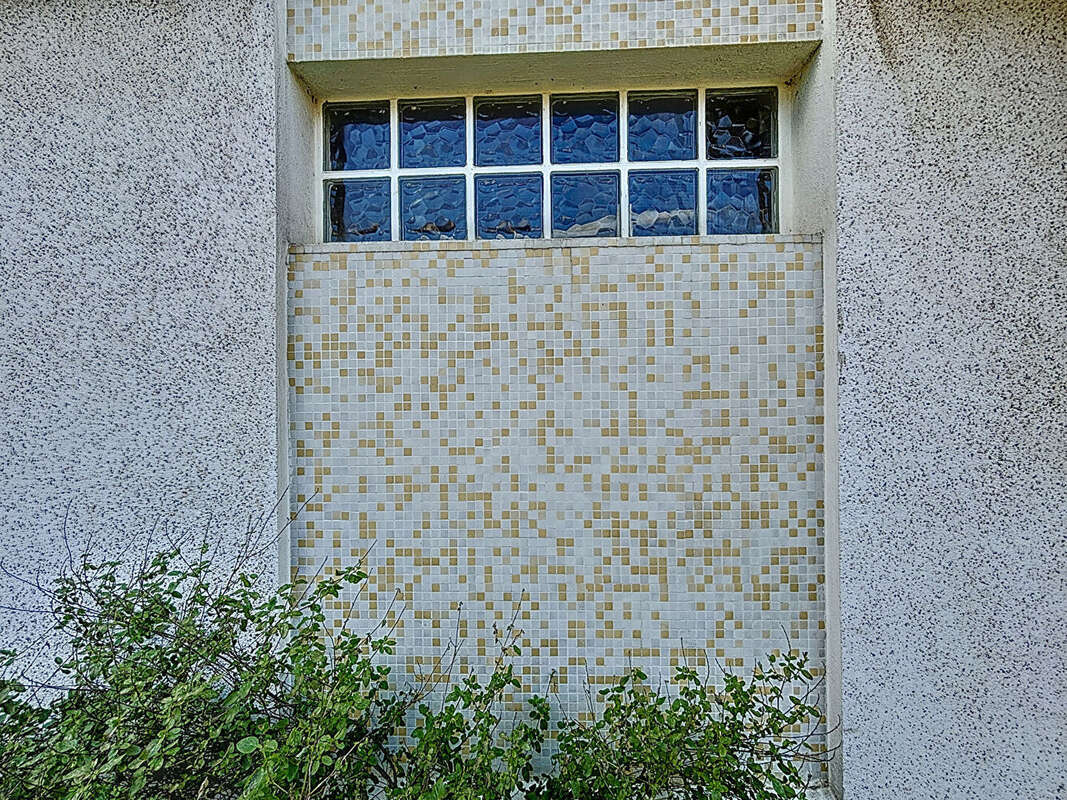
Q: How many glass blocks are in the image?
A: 12